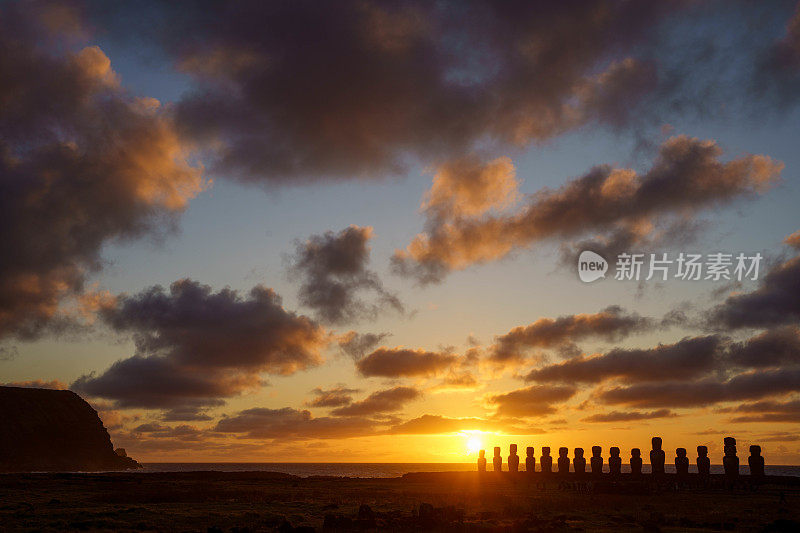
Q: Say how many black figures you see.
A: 15